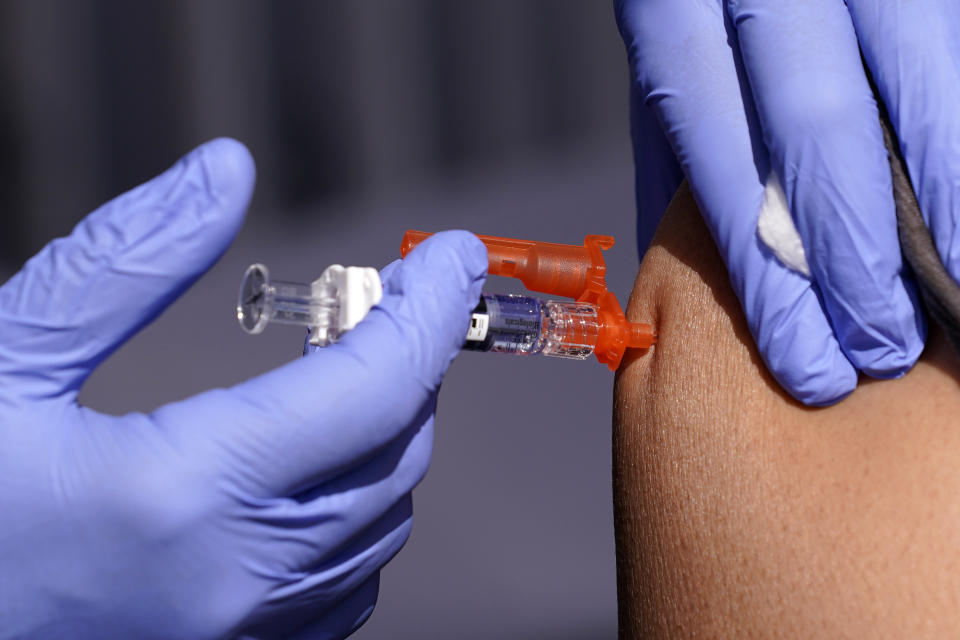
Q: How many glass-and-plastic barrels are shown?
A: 1